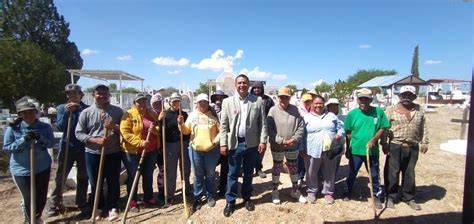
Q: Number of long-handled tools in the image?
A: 7